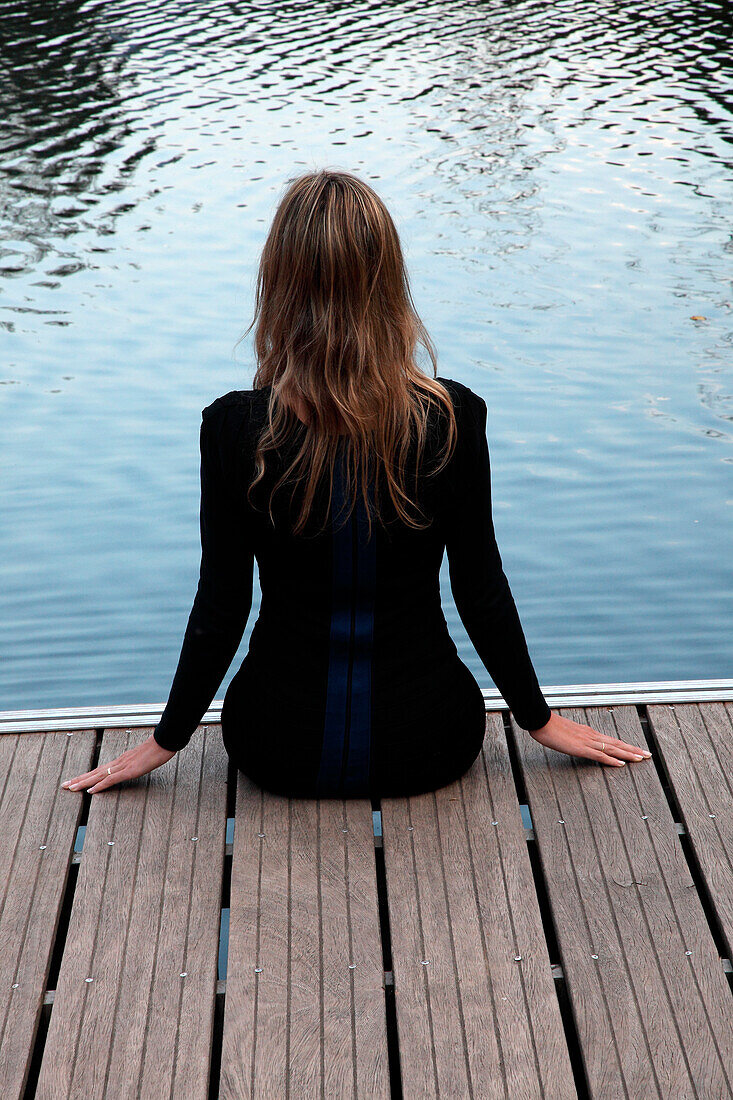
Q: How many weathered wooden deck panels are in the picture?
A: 6